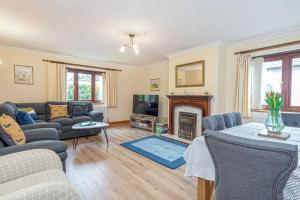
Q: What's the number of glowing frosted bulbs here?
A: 3